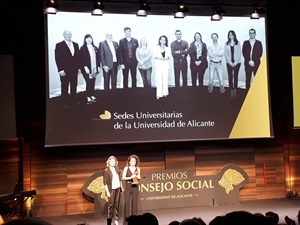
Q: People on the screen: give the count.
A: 11